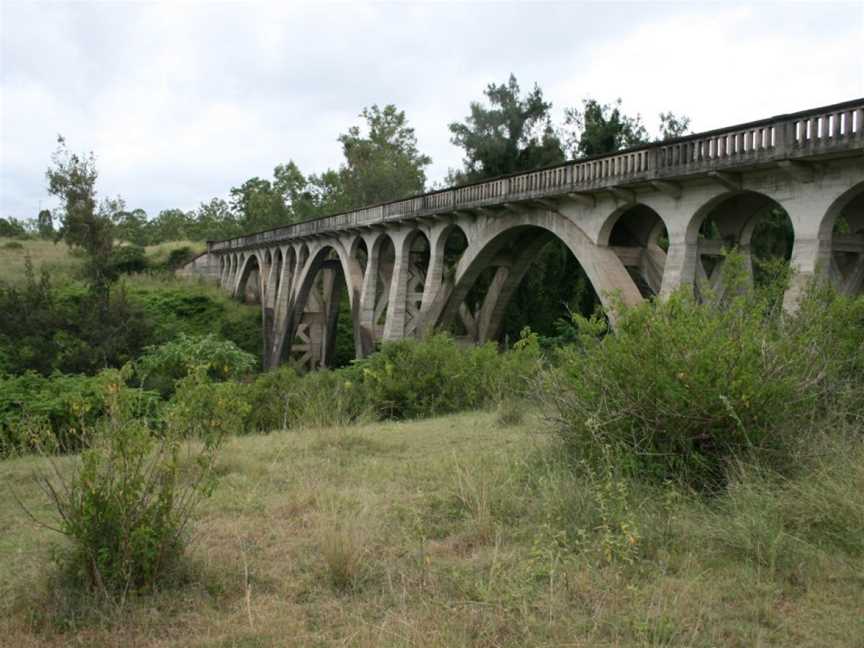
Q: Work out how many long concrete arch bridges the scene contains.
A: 1